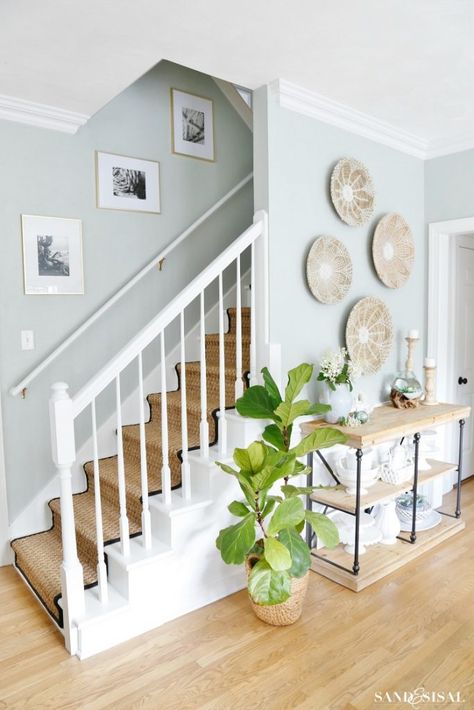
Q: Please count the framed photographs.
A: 3